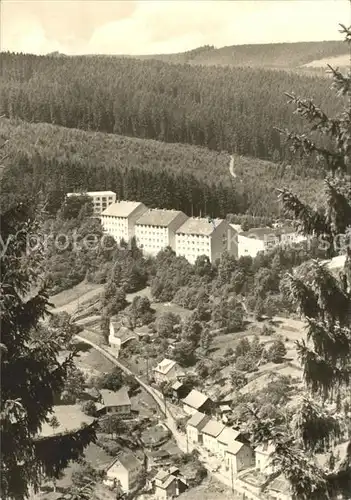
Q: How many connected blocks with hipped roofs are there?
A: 3